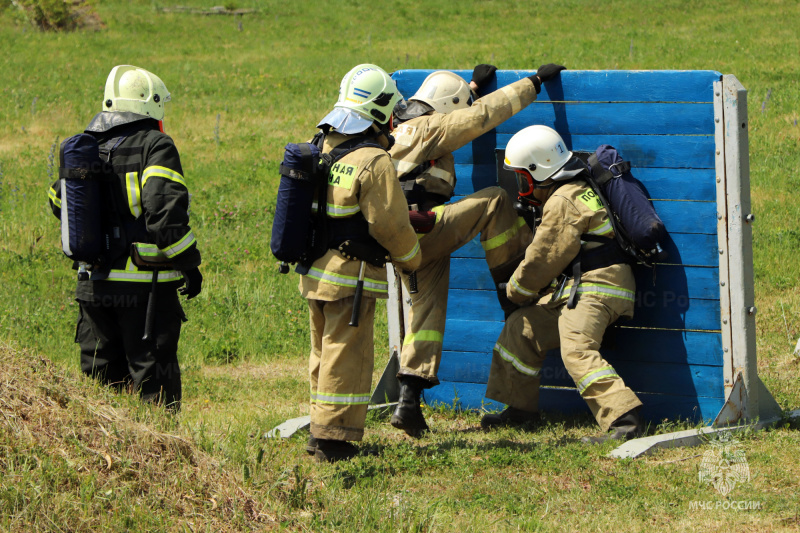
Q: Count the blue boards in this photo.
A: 11